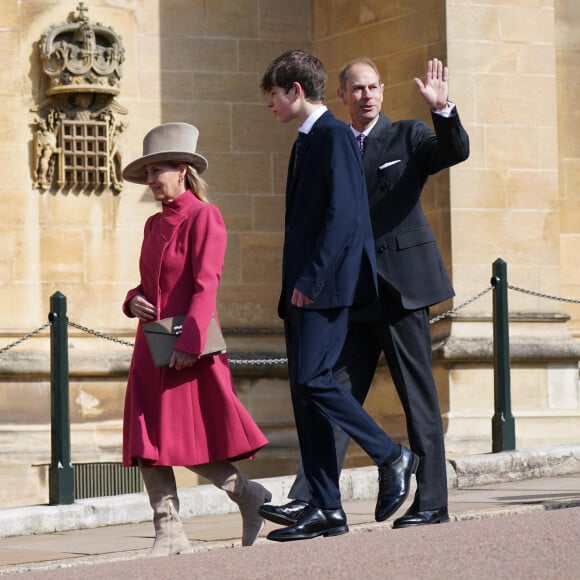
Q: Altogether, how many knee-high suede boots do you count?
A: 2